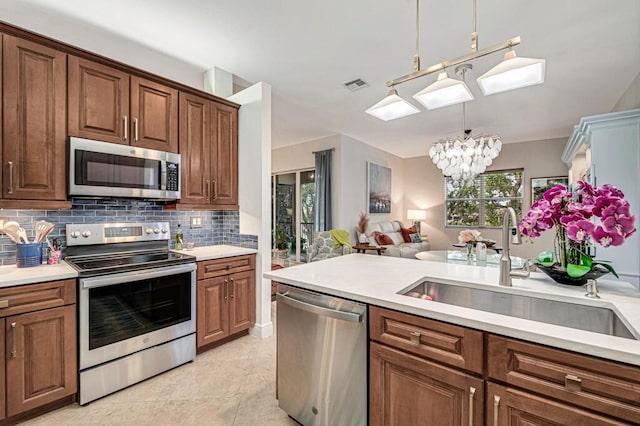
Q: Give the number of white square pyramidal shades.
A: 3